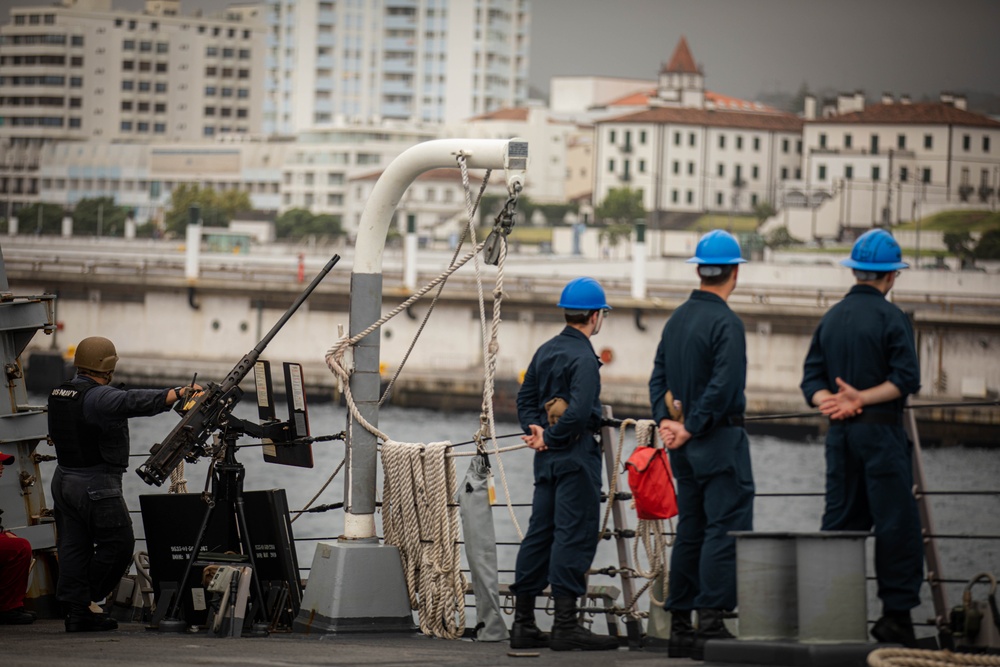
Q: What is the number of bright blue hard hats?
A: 3